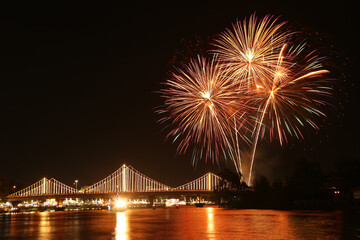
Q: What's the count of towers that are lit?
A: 3